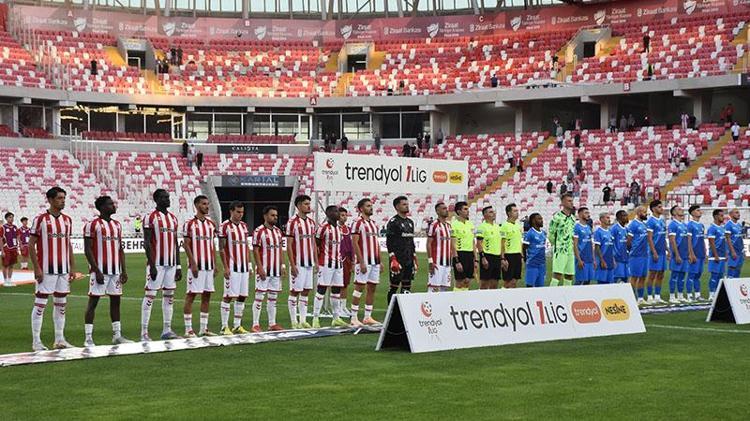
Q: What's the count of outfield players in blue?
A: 10